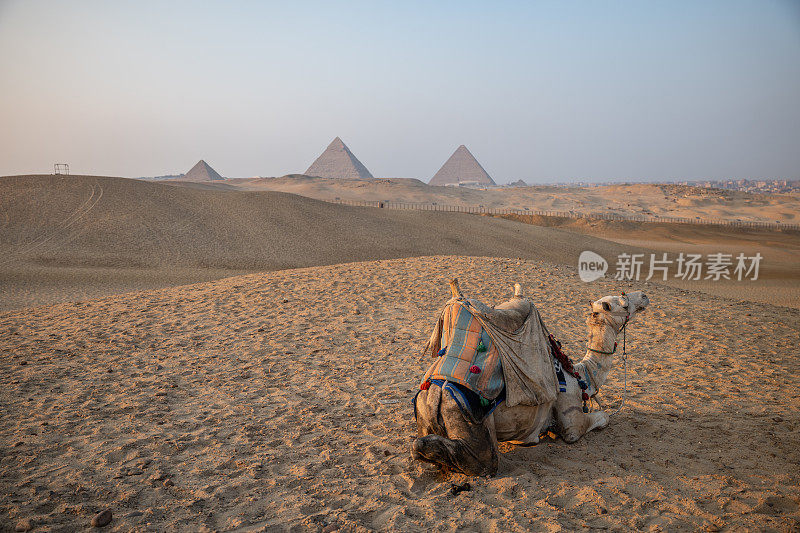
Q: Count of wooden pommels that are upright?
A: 2